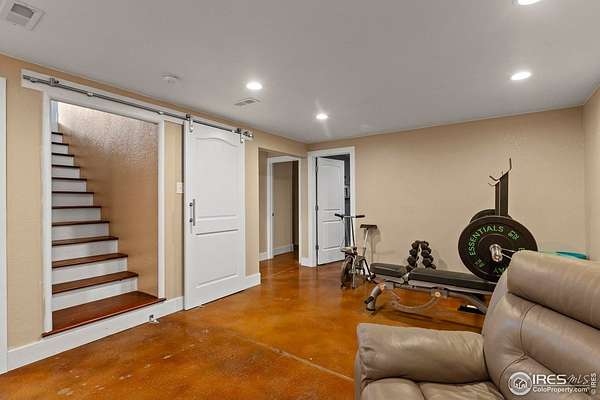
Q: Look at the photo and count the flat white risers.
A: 11